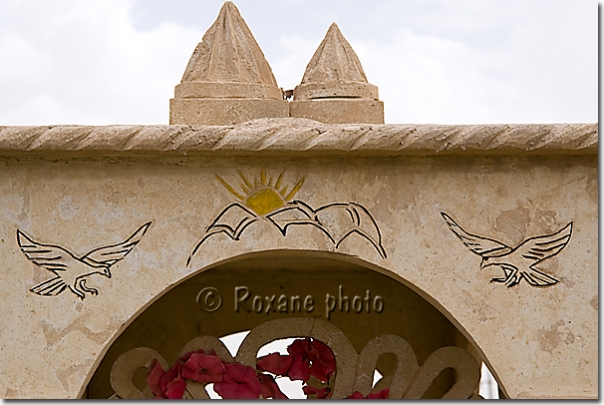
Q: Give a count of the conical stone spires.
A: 2